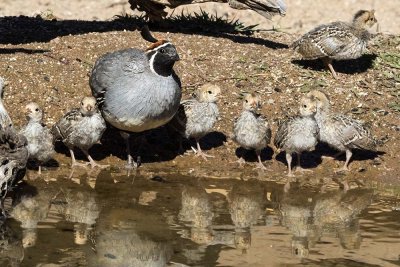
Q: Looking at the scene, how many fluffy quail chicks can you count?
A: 7